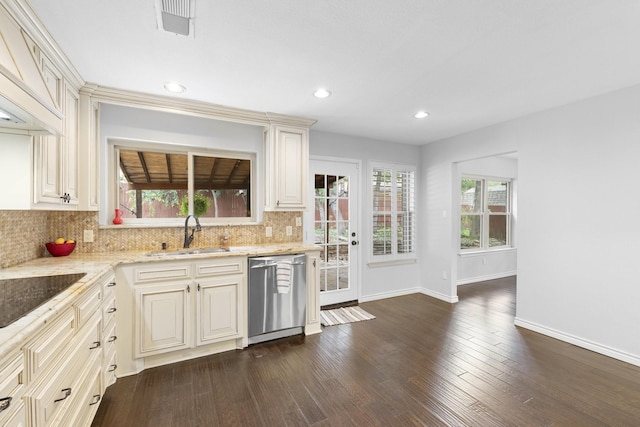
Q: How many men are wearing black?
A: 0